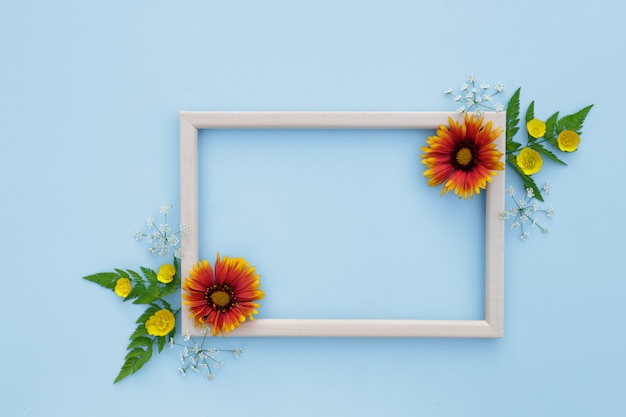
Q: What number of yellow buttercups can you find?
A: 6